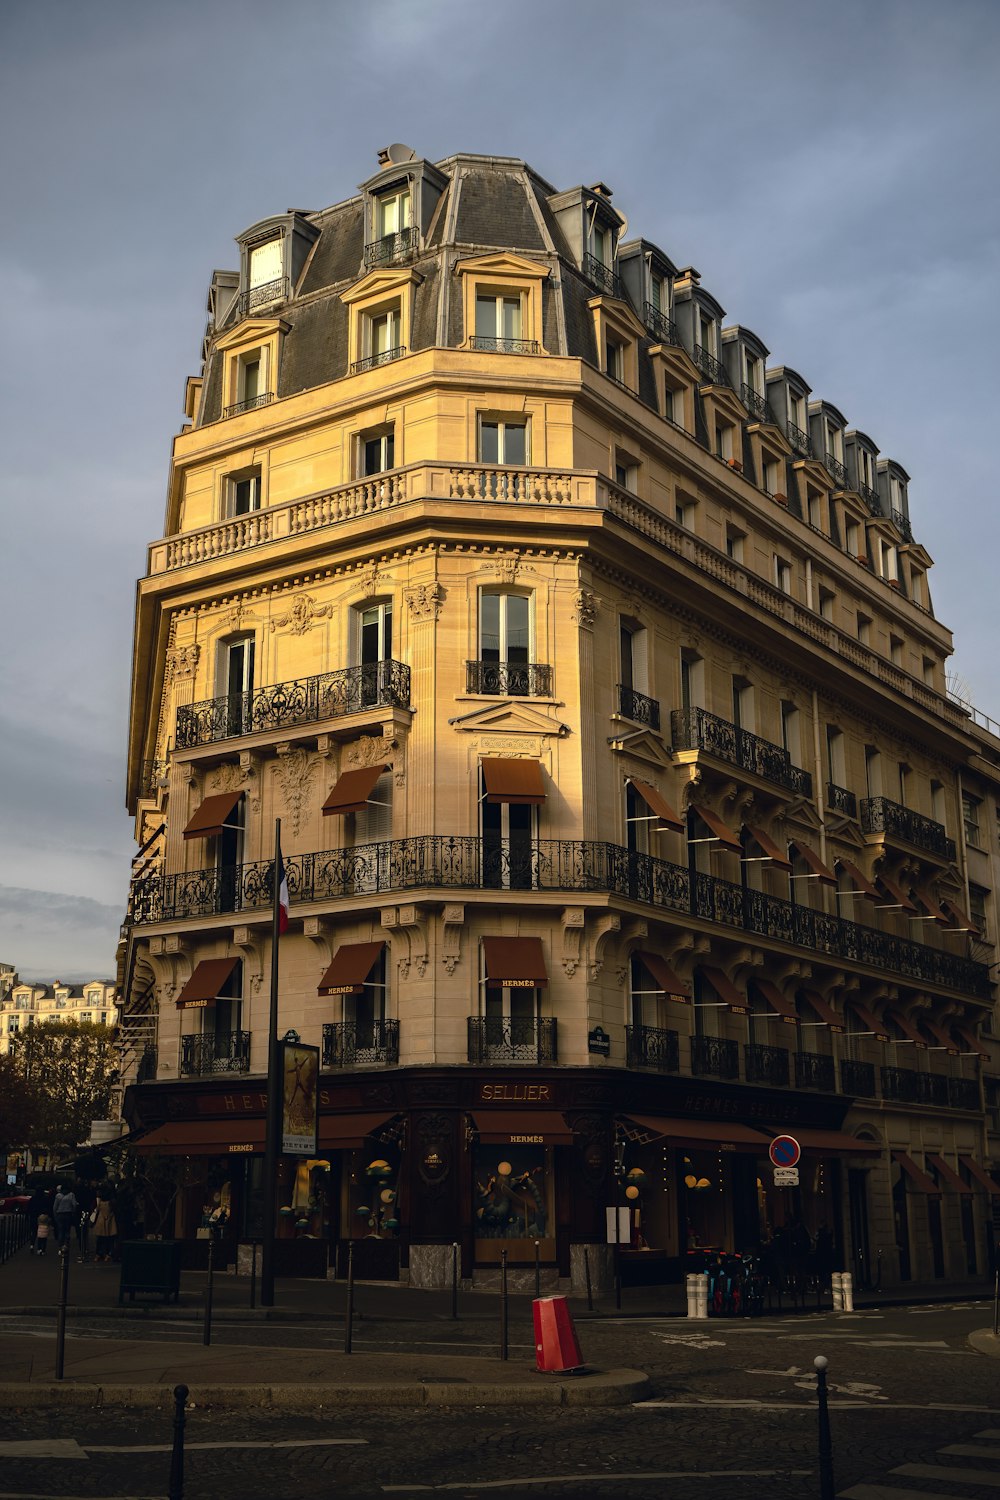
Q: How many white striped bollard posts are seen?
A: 4